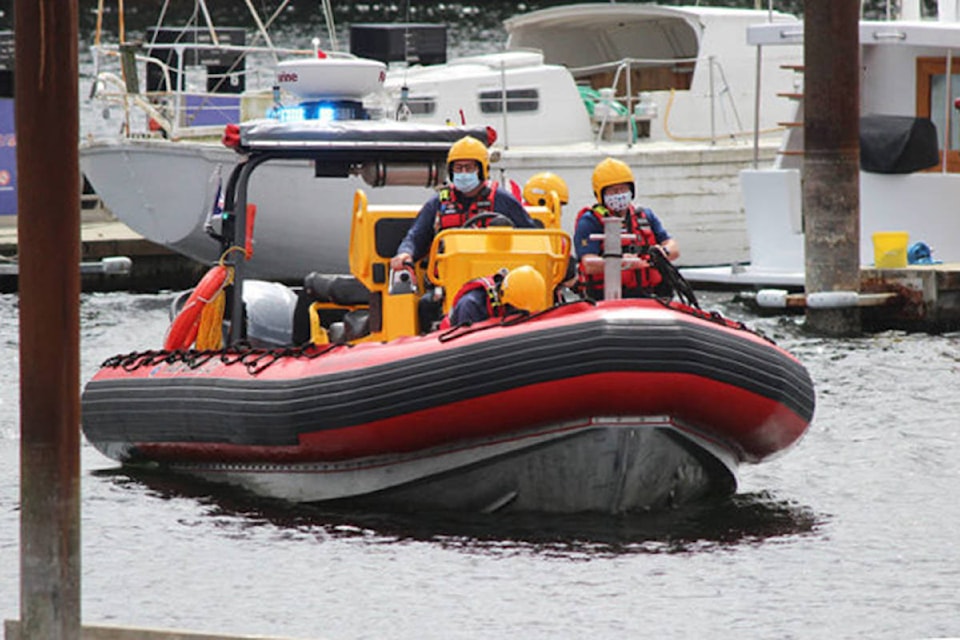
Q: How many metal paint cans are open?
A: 0